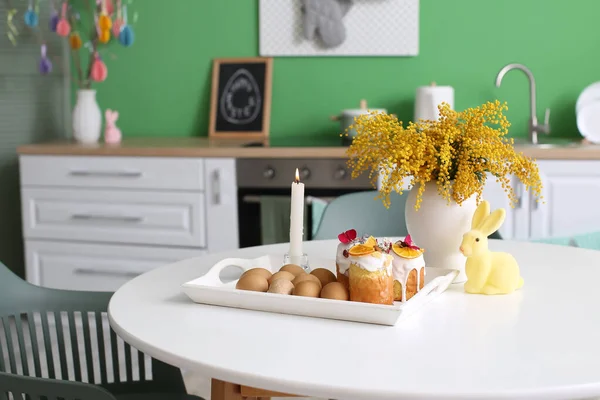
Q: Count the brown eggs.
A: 9